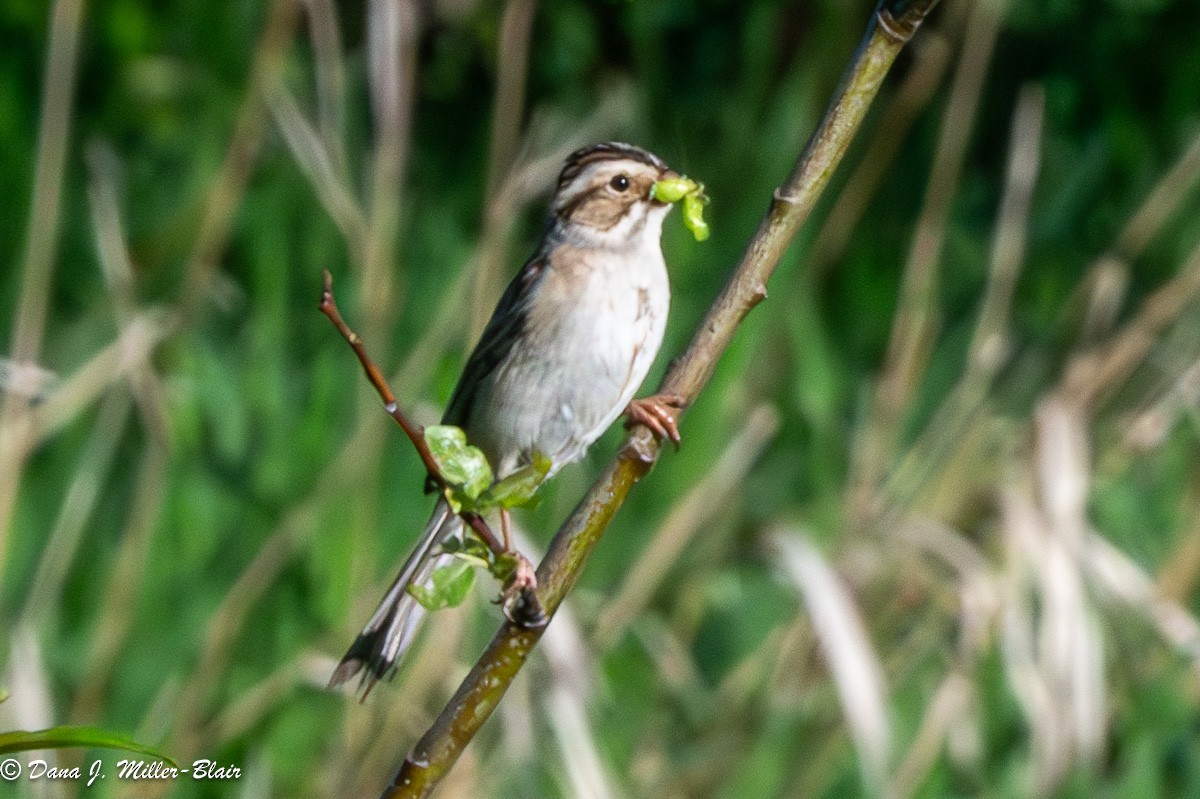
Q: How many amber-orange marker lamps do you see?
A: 0